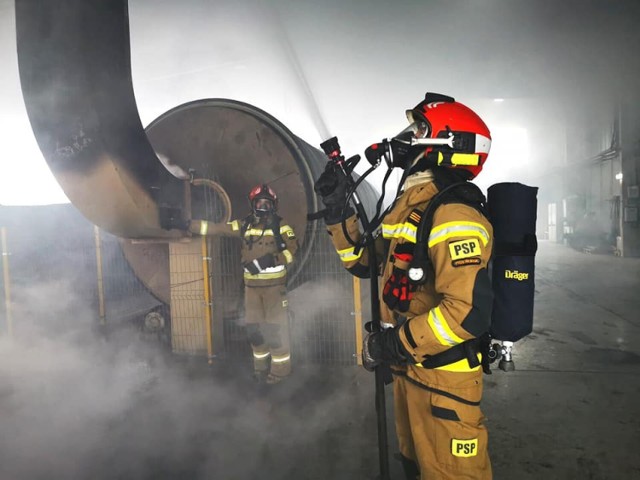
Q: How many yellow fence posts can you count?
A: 4